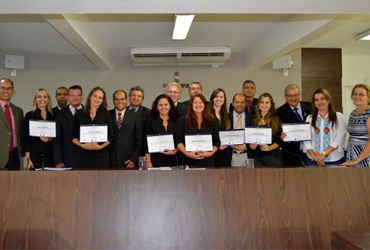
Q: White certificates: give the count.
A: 7